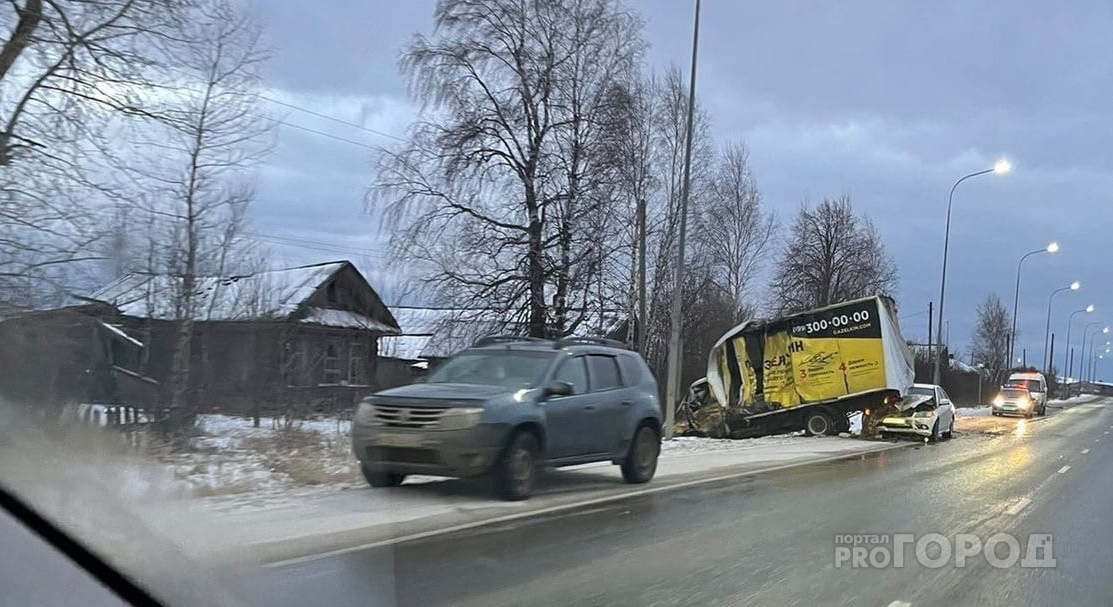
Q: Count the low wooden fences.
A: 1